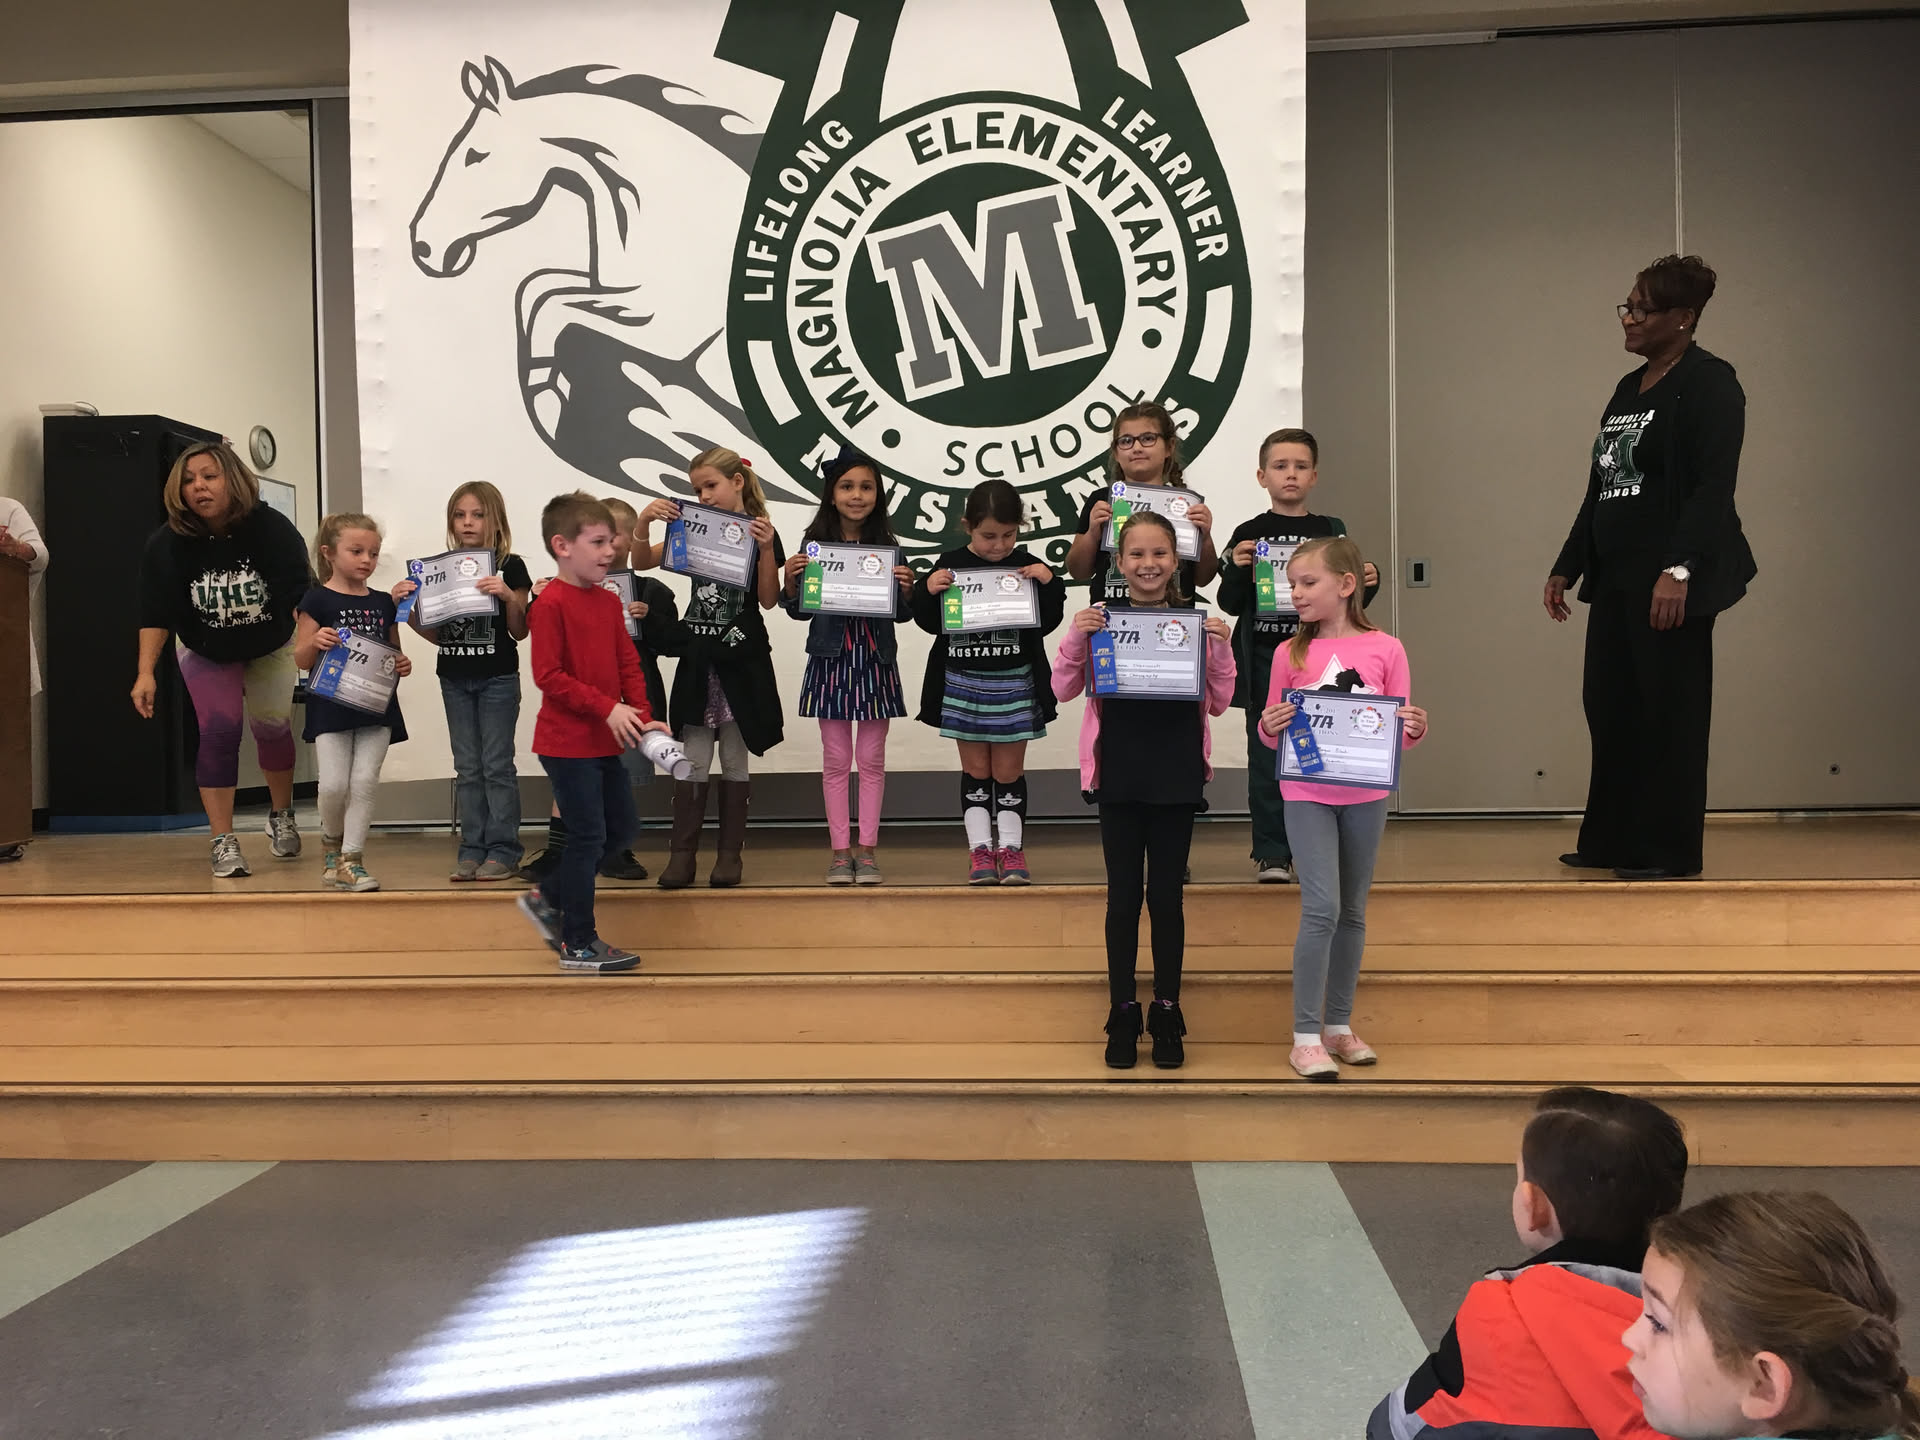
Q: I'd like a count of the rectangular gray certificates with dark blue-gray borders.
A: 10